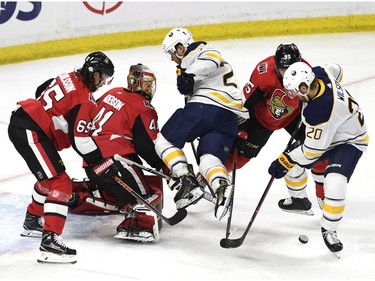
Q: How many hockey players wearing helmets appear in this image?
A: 5